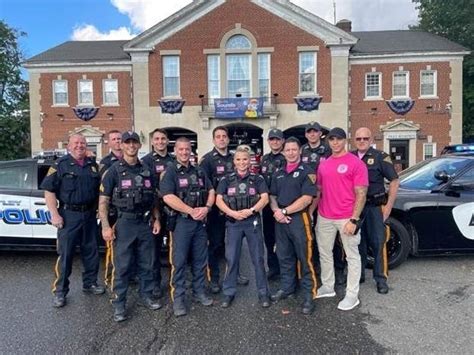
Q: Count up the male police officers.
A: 10